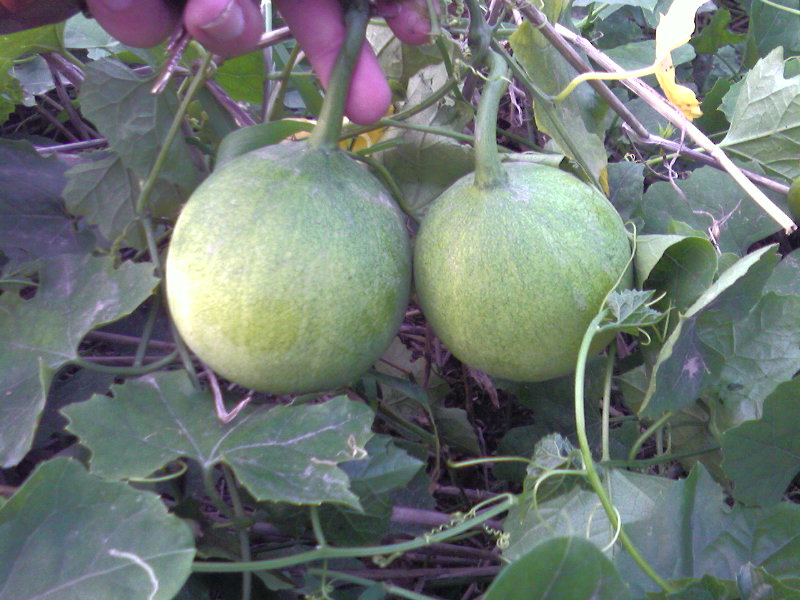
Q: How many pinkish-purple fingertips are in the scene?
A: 4